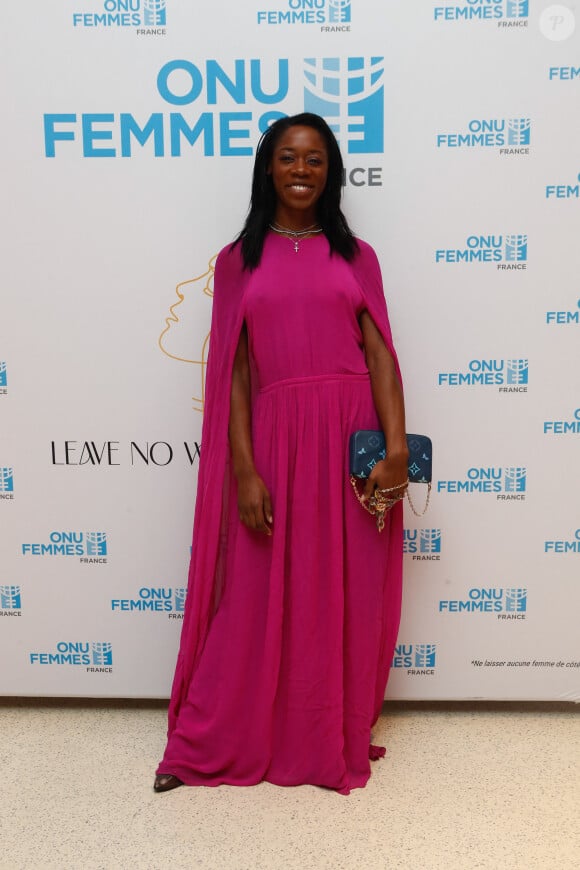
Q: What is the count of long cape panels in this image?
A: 2